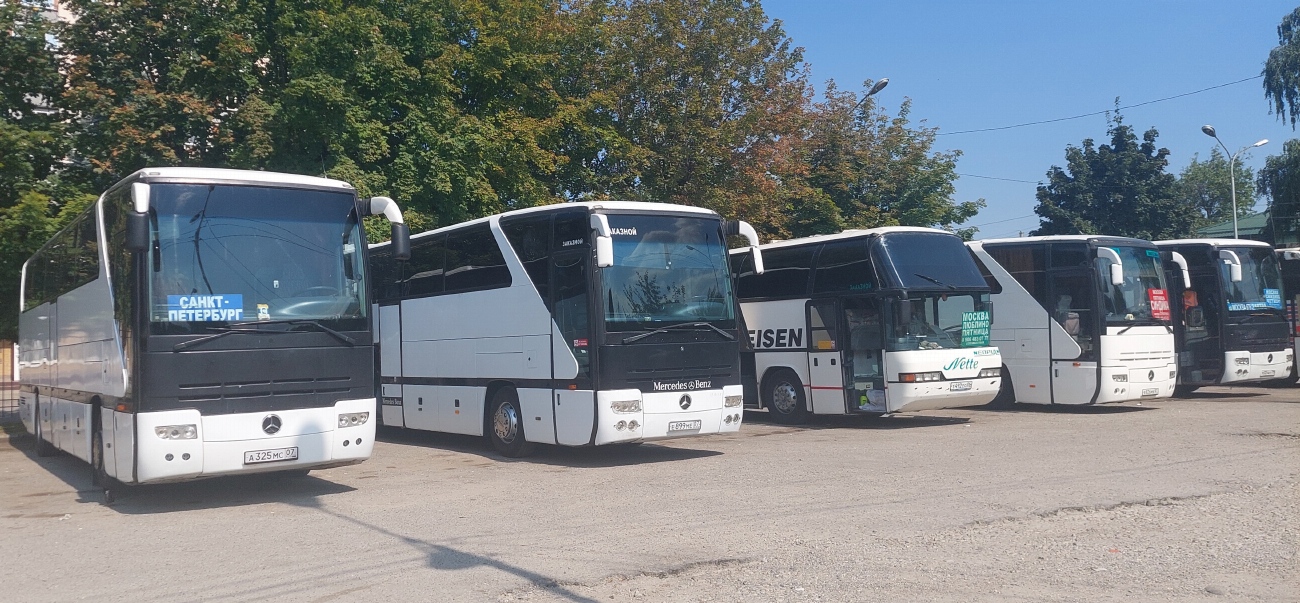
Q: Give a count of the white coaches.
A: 5